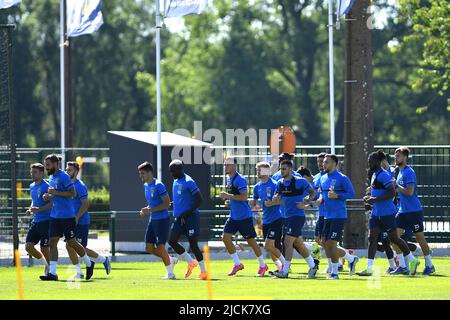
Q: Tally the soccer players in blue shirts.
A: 15